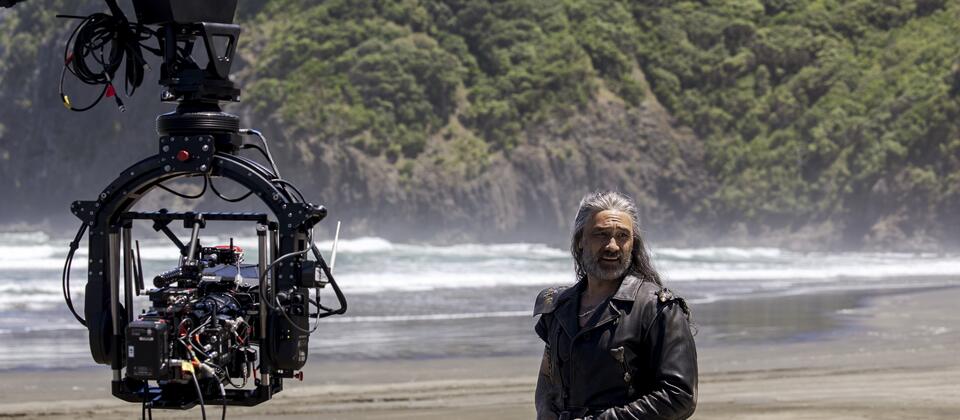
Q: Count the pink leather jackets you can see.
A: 0